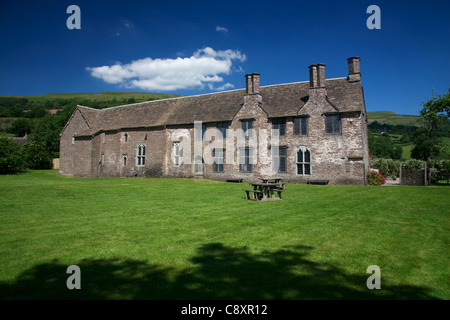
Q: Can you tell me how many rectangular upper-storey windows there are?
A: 6